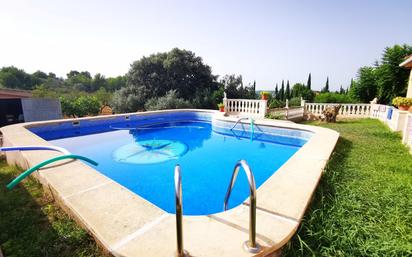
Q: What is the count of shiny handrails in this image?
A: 4